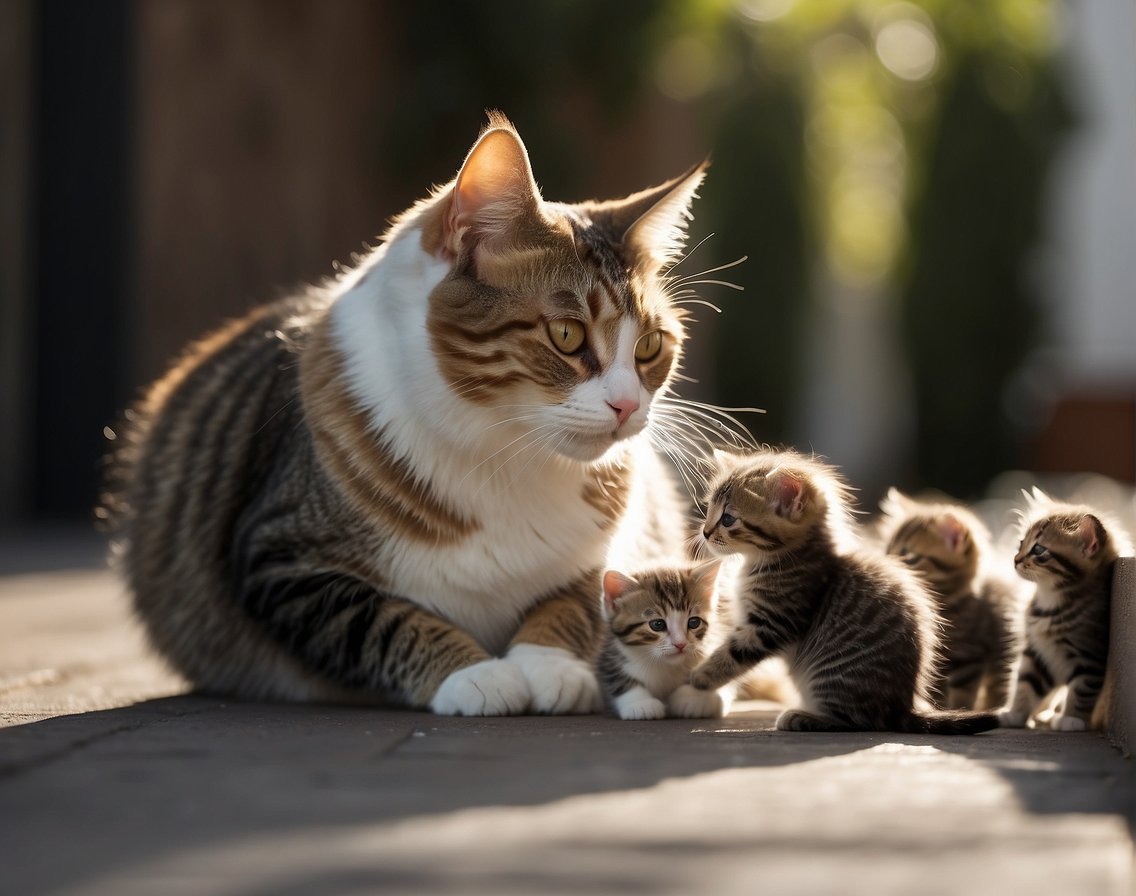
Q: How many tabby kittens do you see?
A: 4